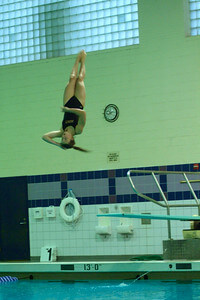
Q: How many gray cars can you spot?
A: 0